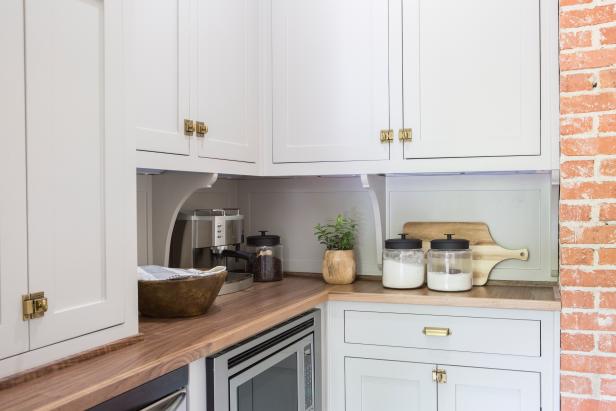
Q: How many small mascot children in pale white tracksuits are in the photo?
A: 0